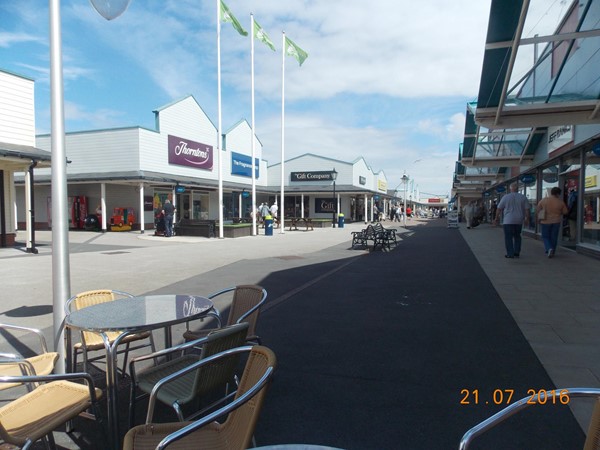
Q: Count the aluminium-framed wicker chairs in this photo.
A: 7